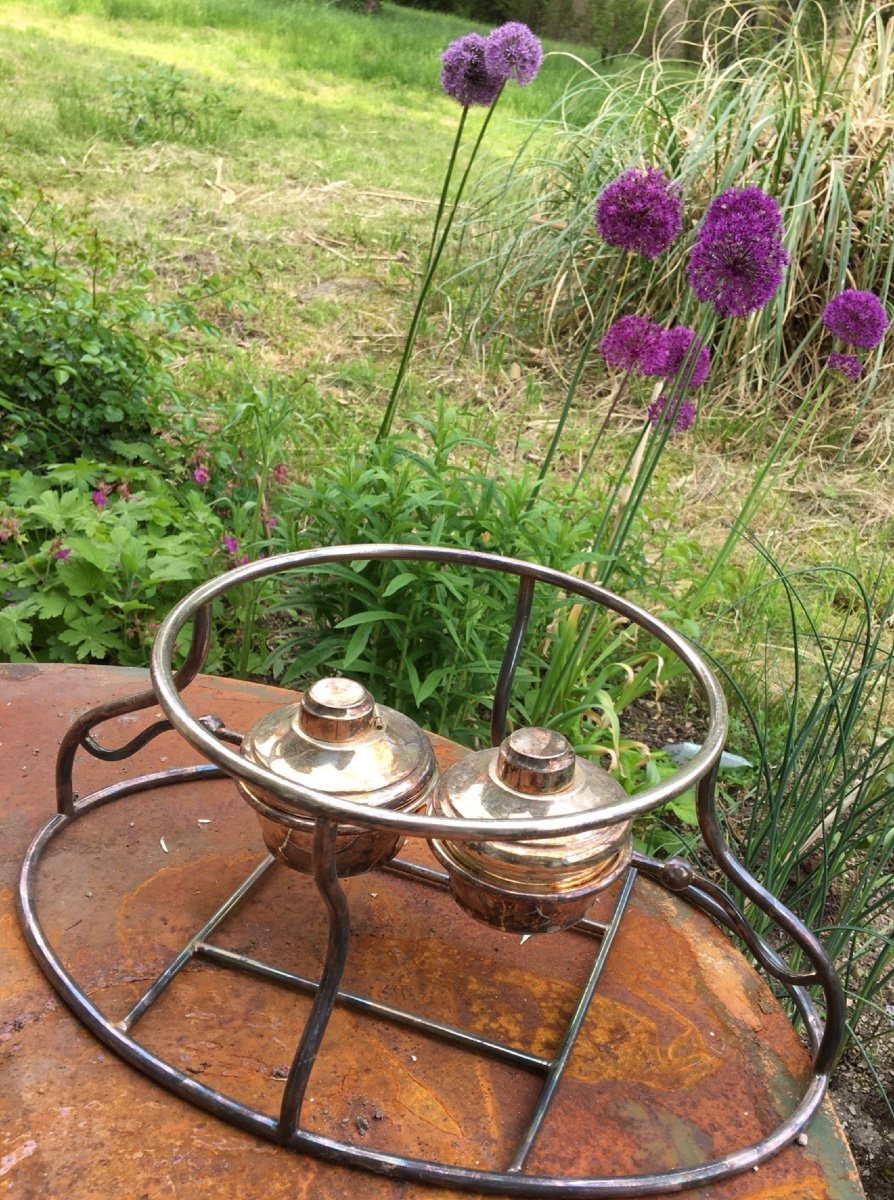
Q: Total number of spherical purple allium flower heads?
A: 10